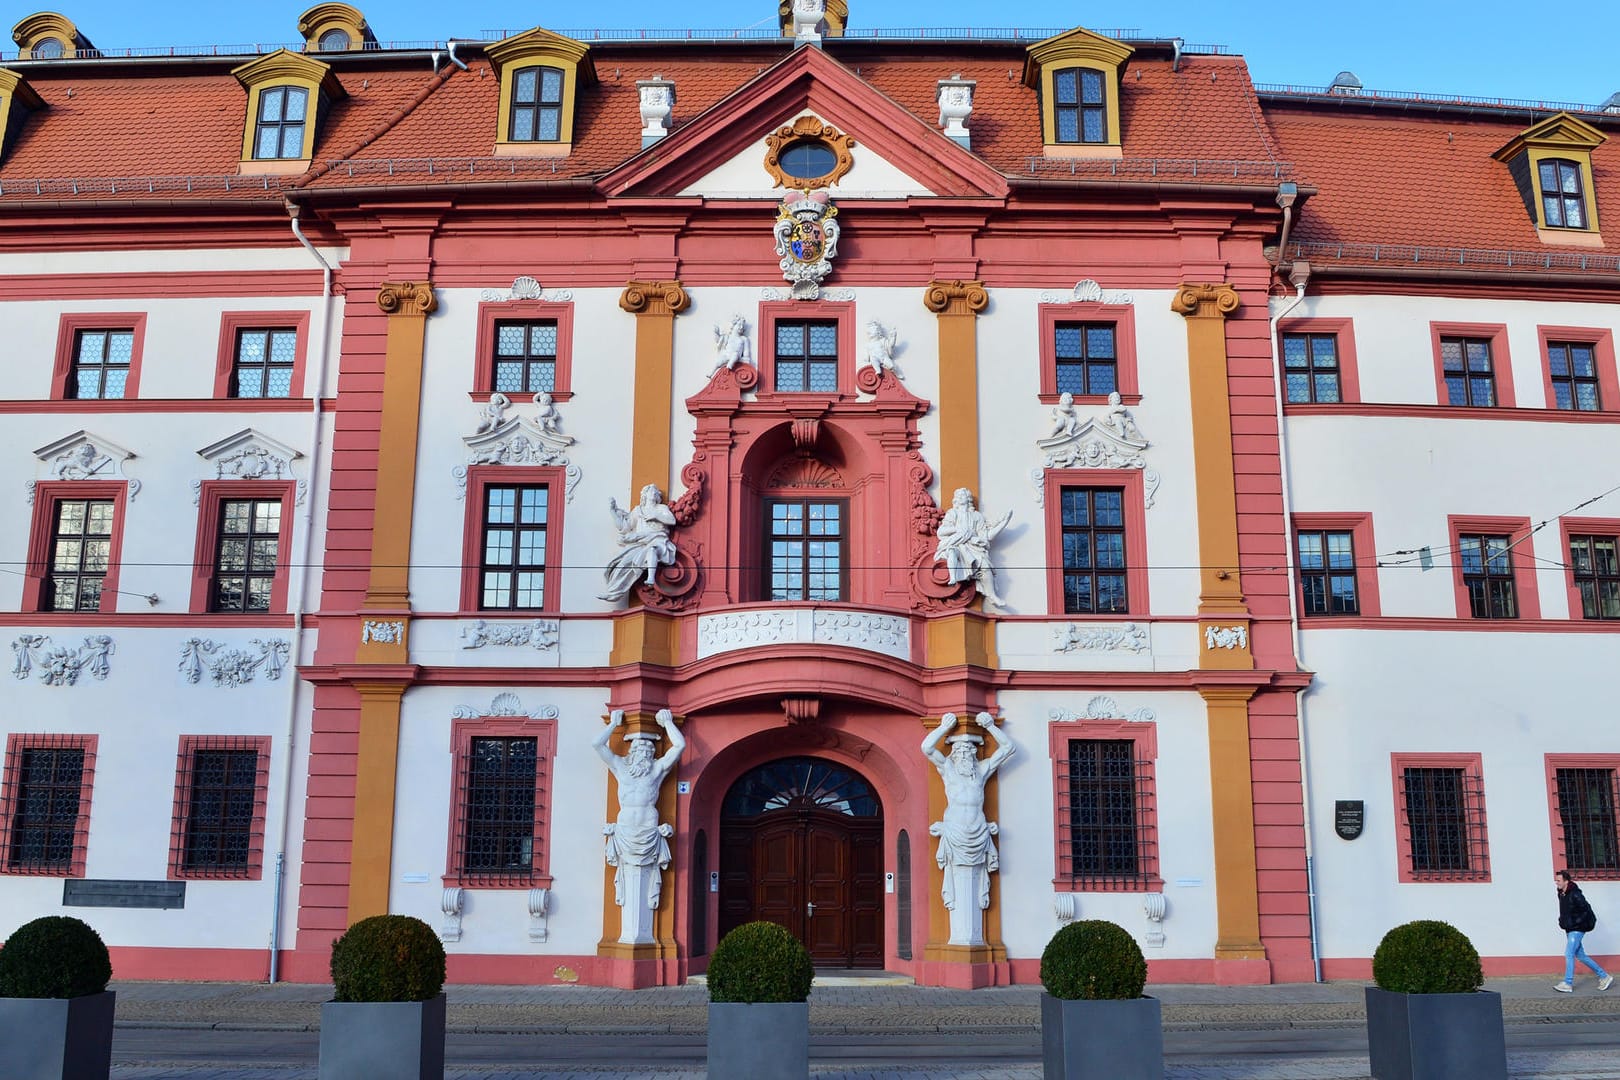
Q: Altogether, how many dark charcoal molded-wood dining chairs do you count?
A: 0